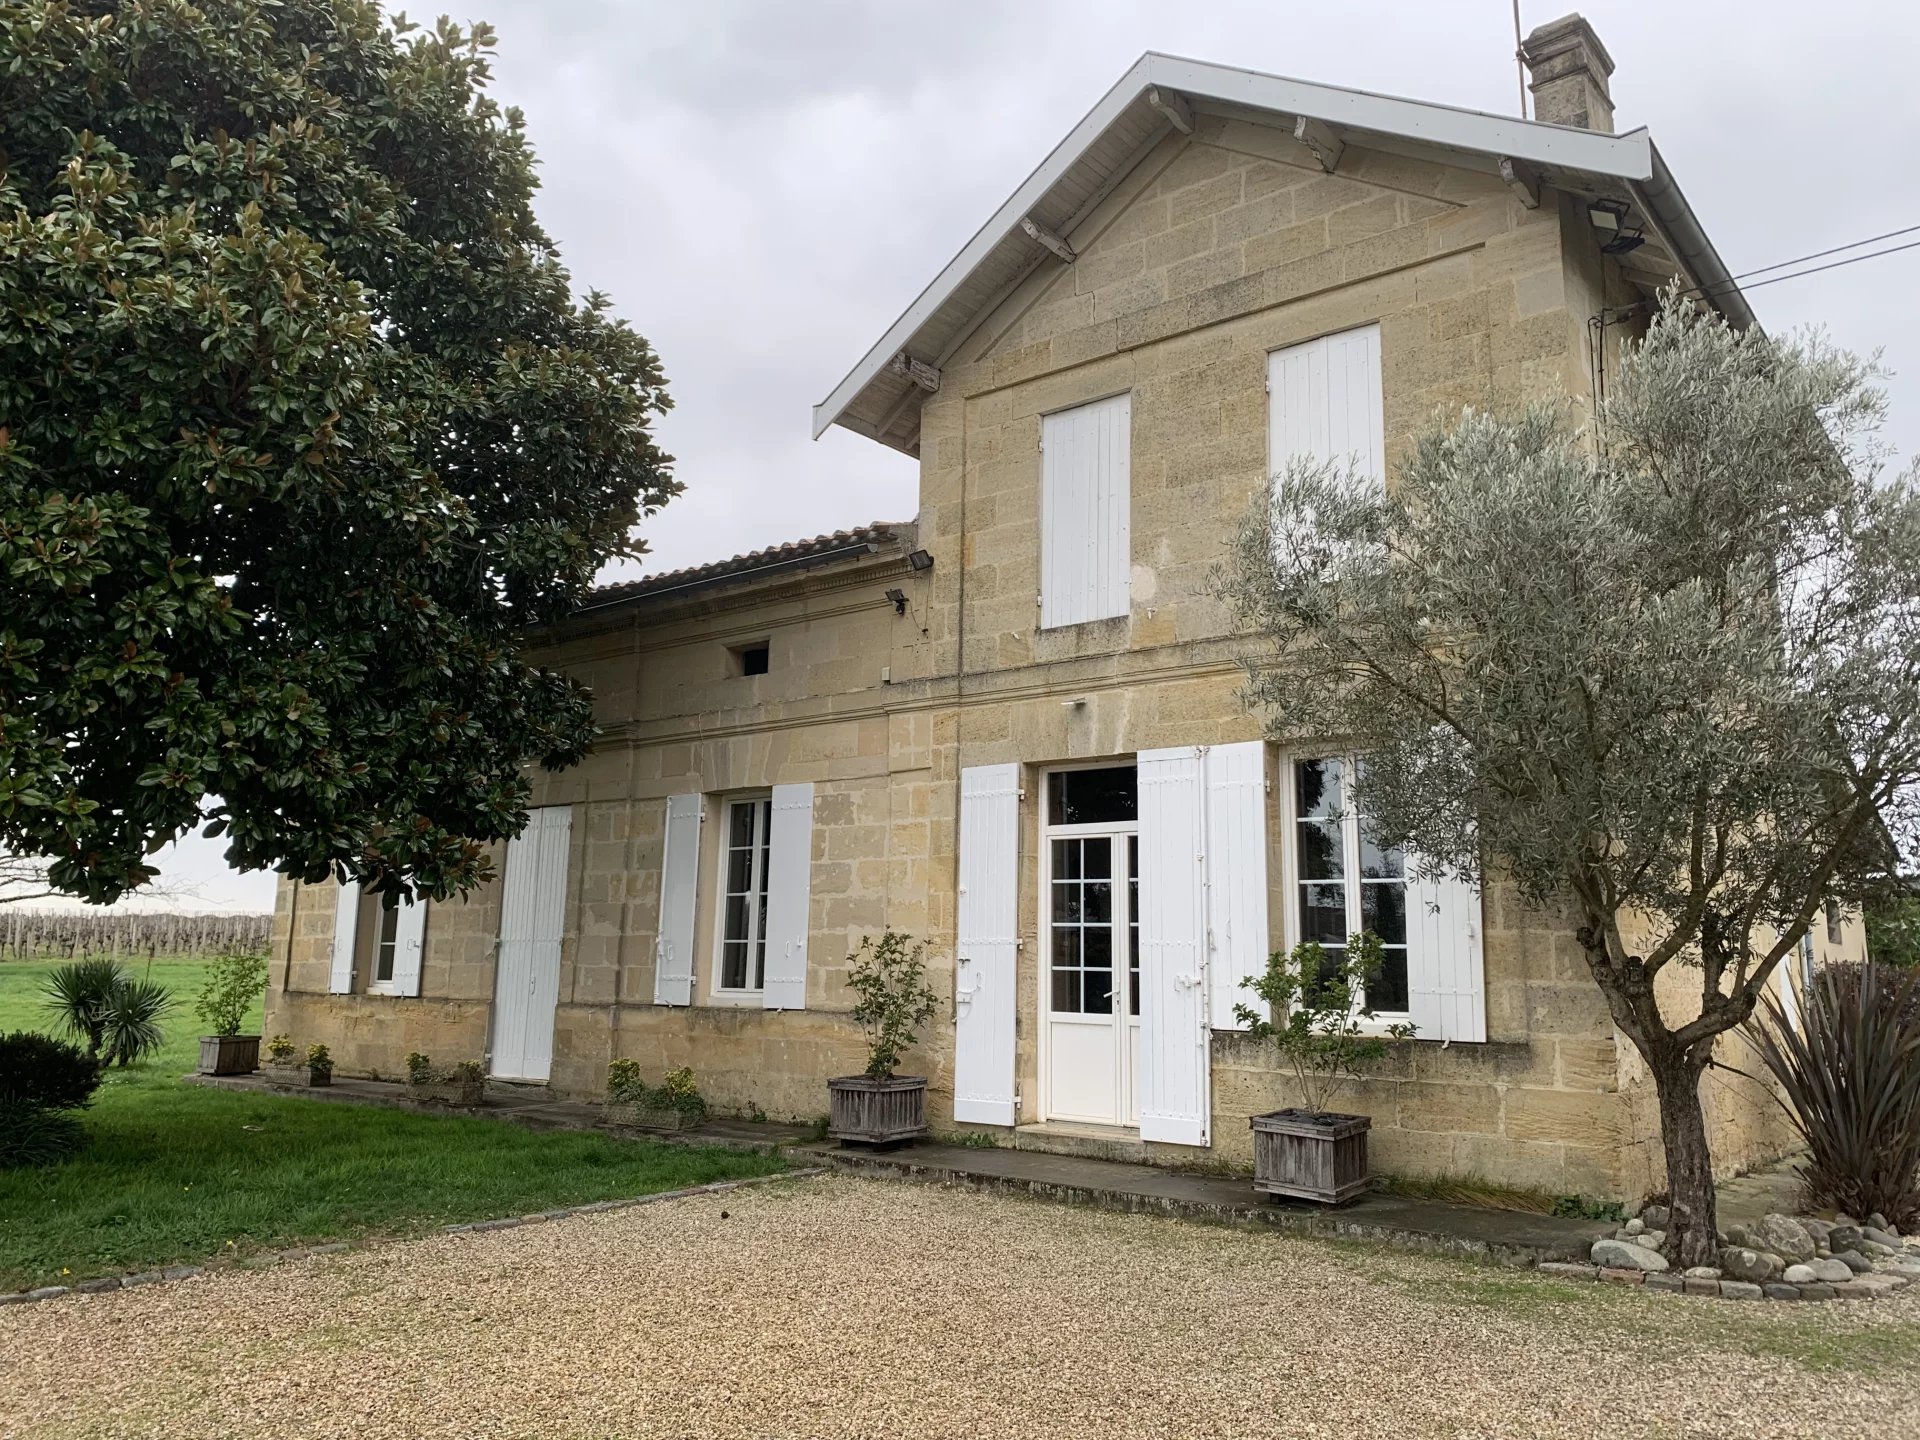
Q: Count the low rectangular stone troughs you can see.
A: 3